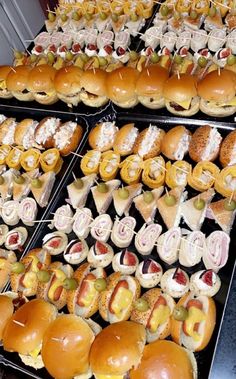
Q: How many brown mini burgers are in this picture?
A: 14